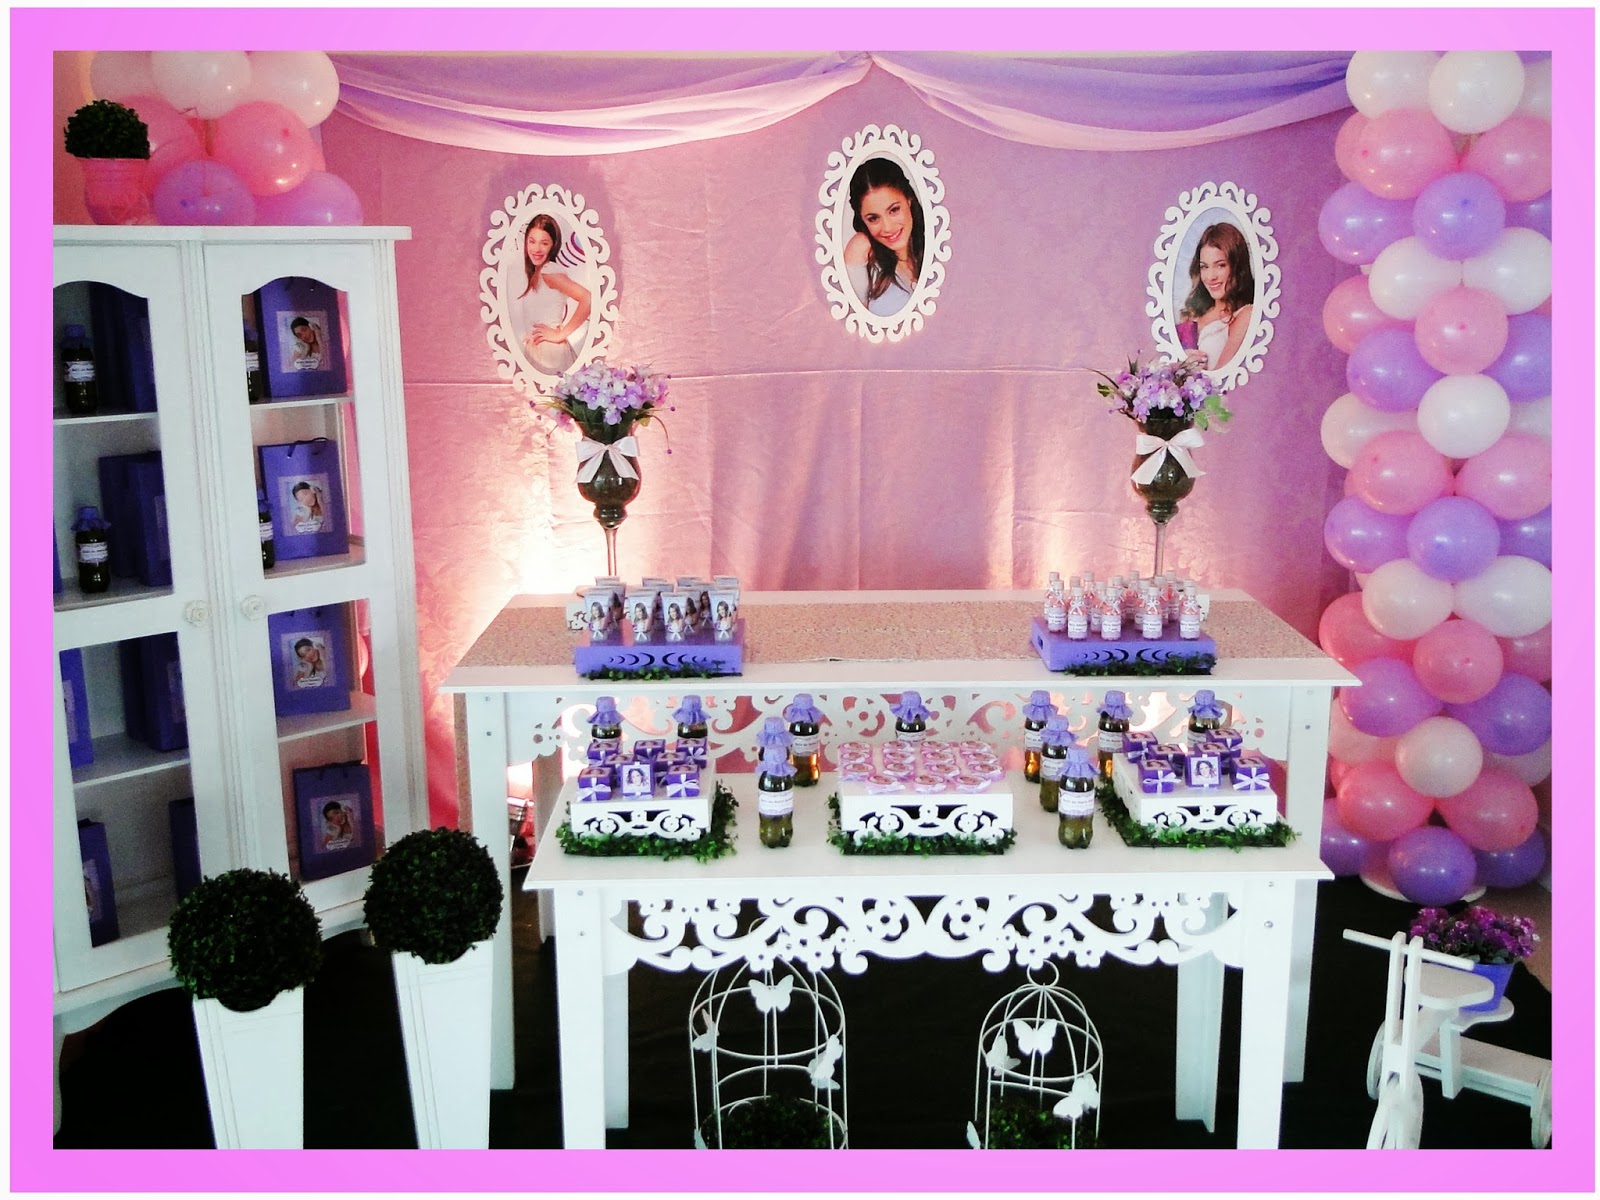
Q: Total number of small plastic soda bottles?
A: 15